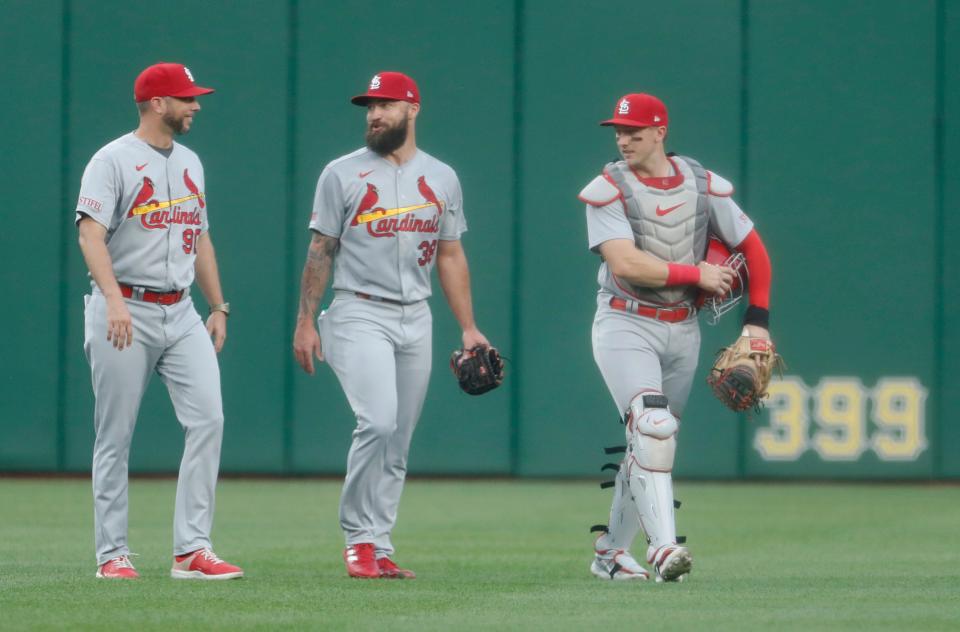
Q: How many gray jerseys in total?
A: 3